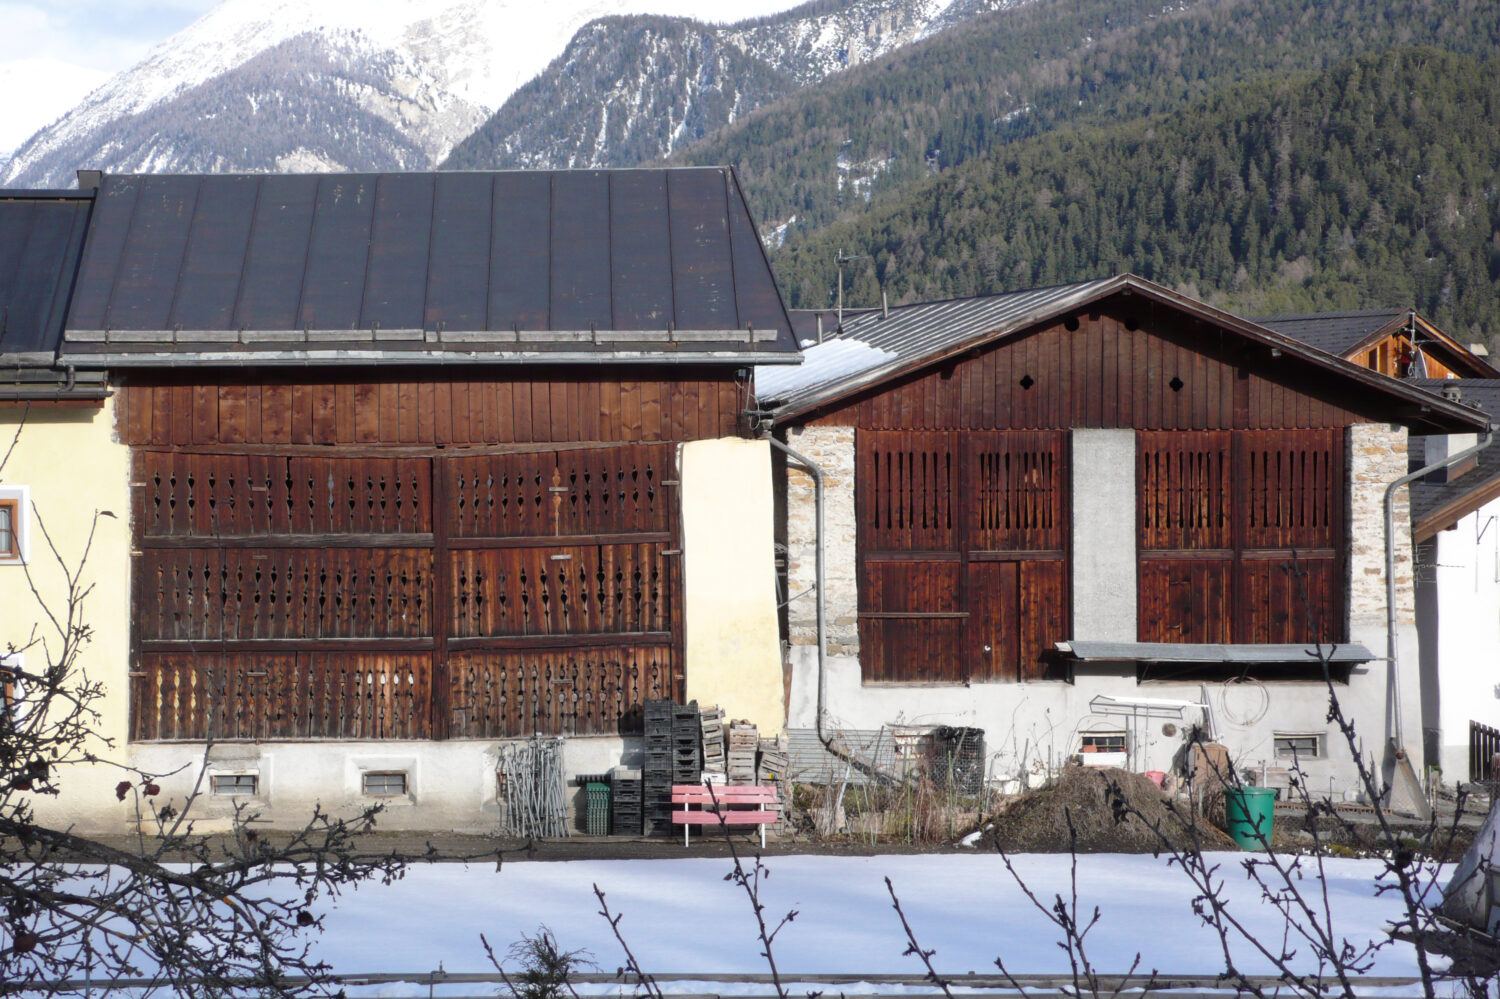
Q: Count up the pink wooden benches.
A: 1